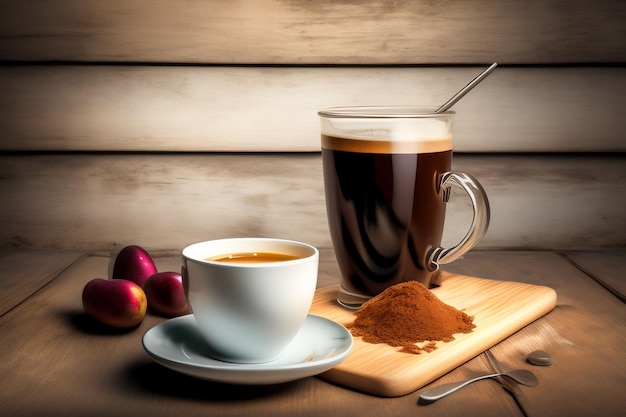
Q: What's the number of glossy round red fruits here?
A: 3